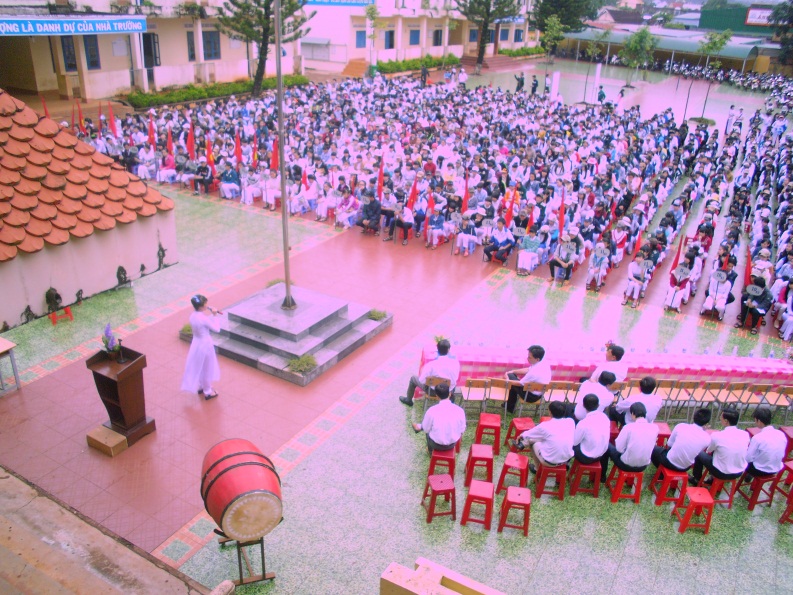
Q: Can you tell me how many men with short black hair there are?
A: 12